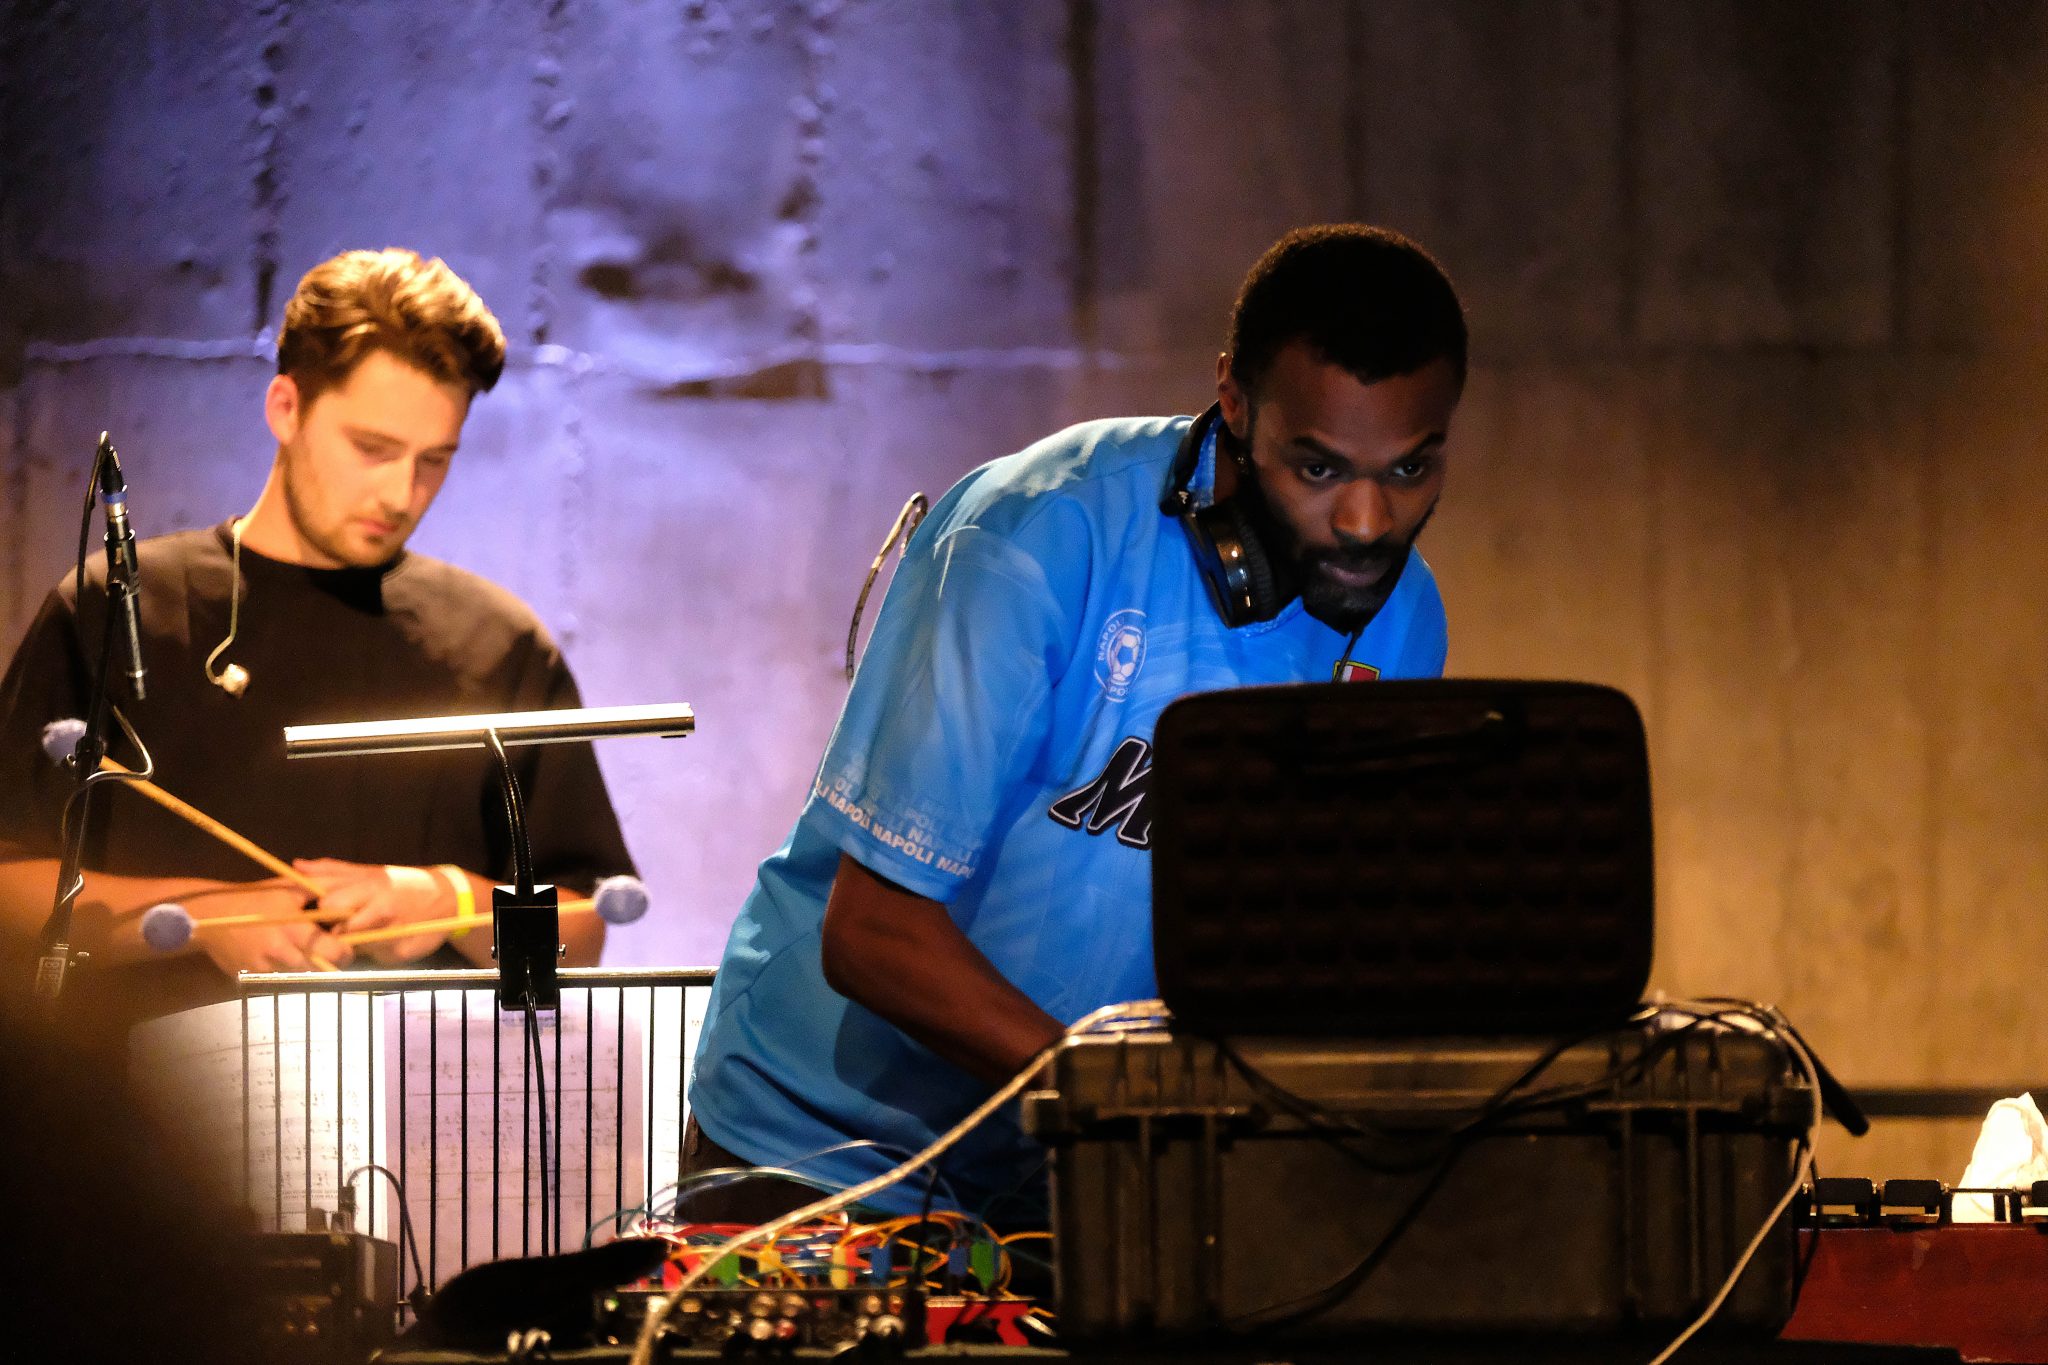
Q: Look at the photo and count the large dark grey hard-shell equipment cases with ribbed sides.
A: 1